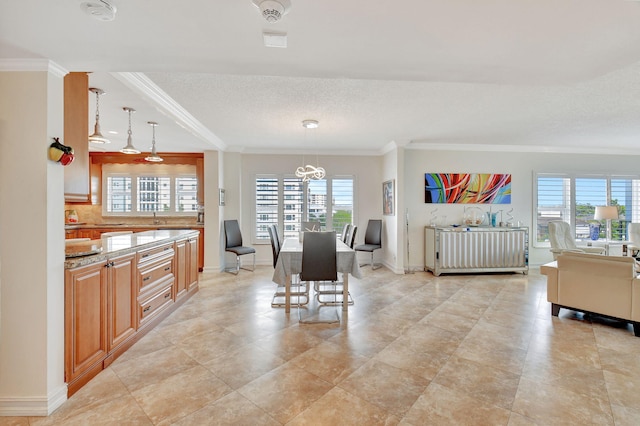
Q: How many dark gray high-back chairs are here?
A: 8